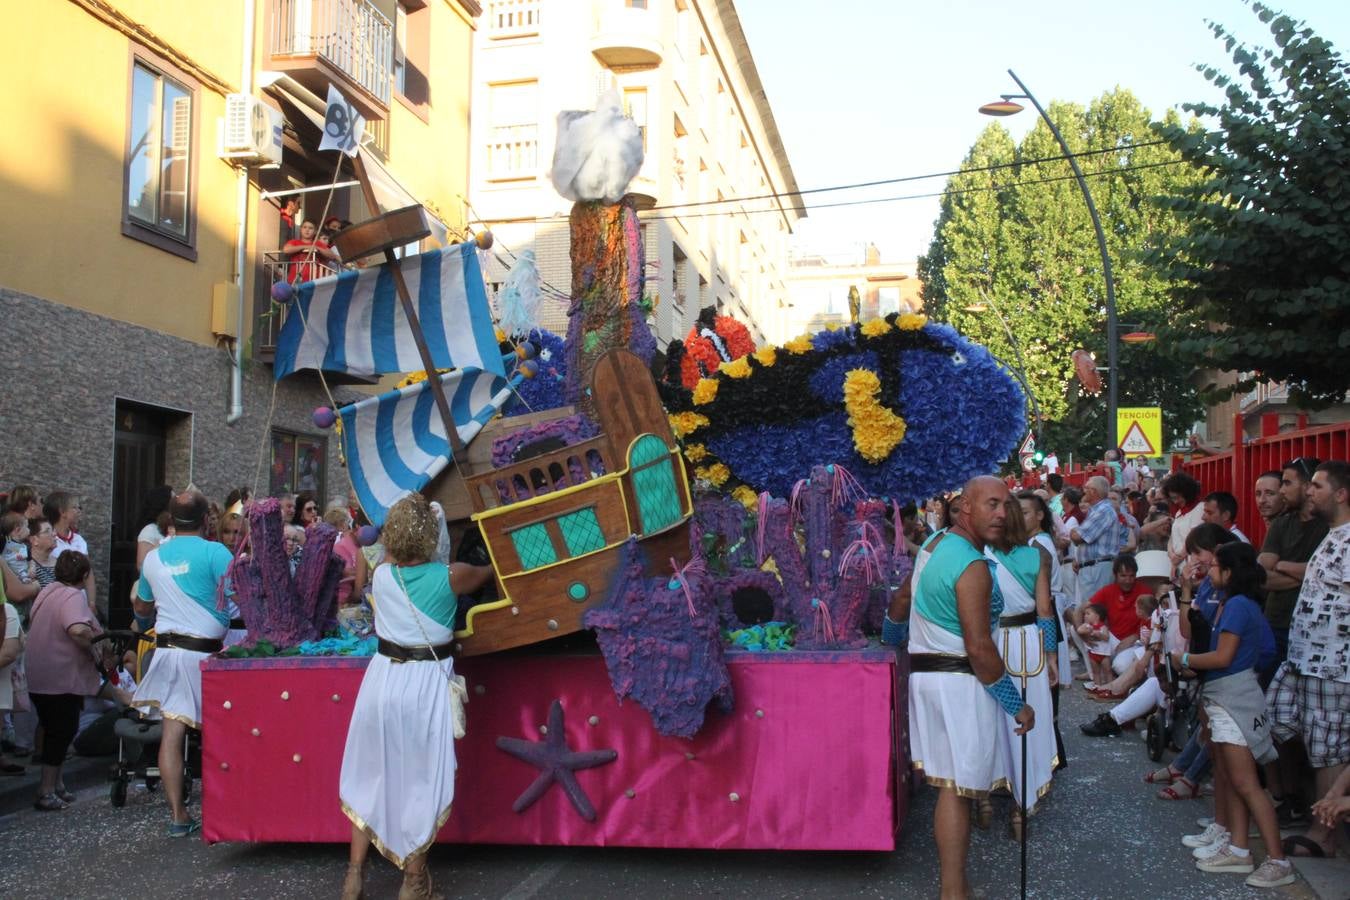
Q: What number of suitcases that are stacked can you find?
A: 0